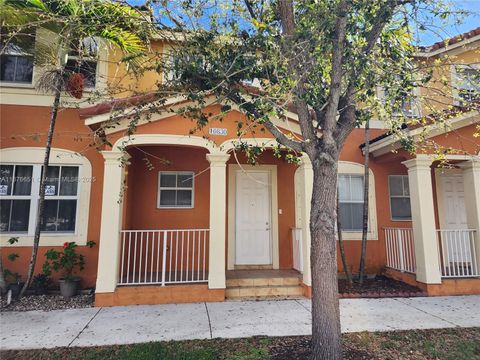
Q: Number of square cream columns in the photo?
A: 5